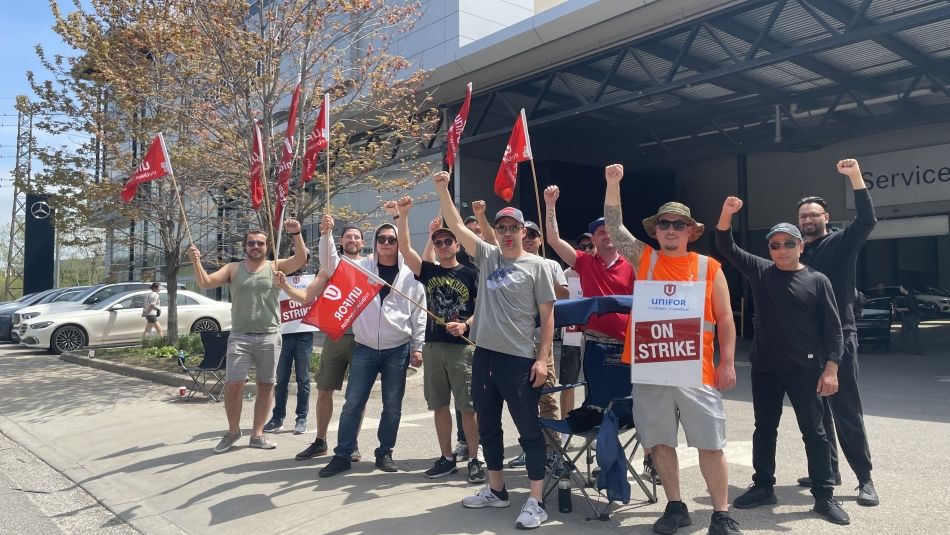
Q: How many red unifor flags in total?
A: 7